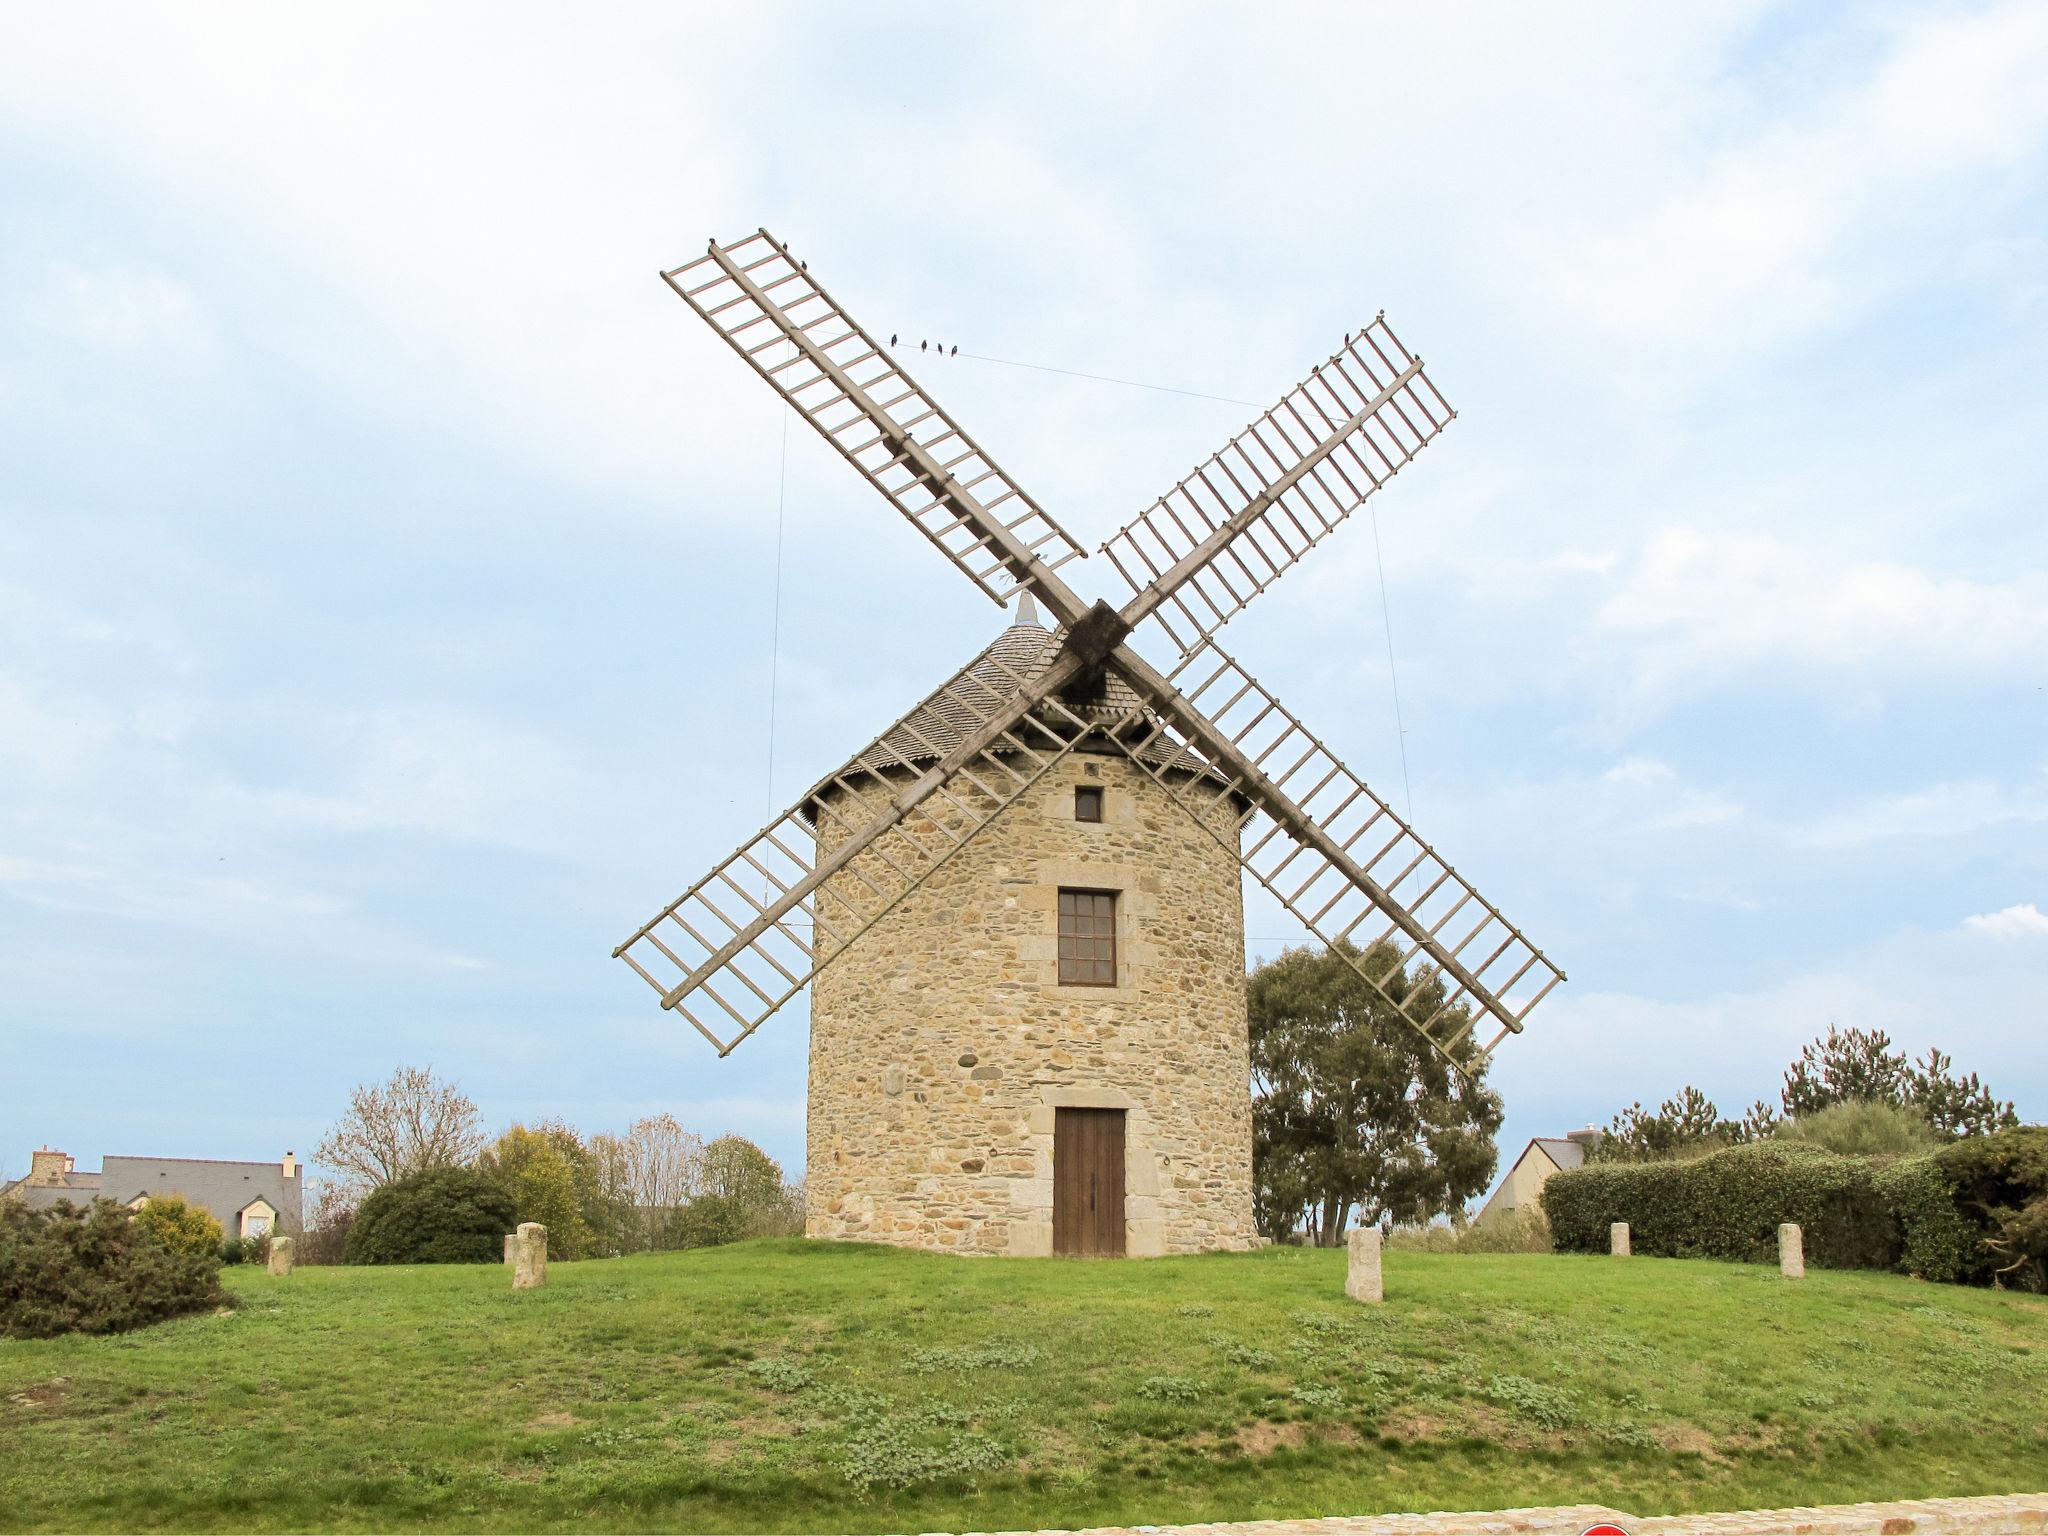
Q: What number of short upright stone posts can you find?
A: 6